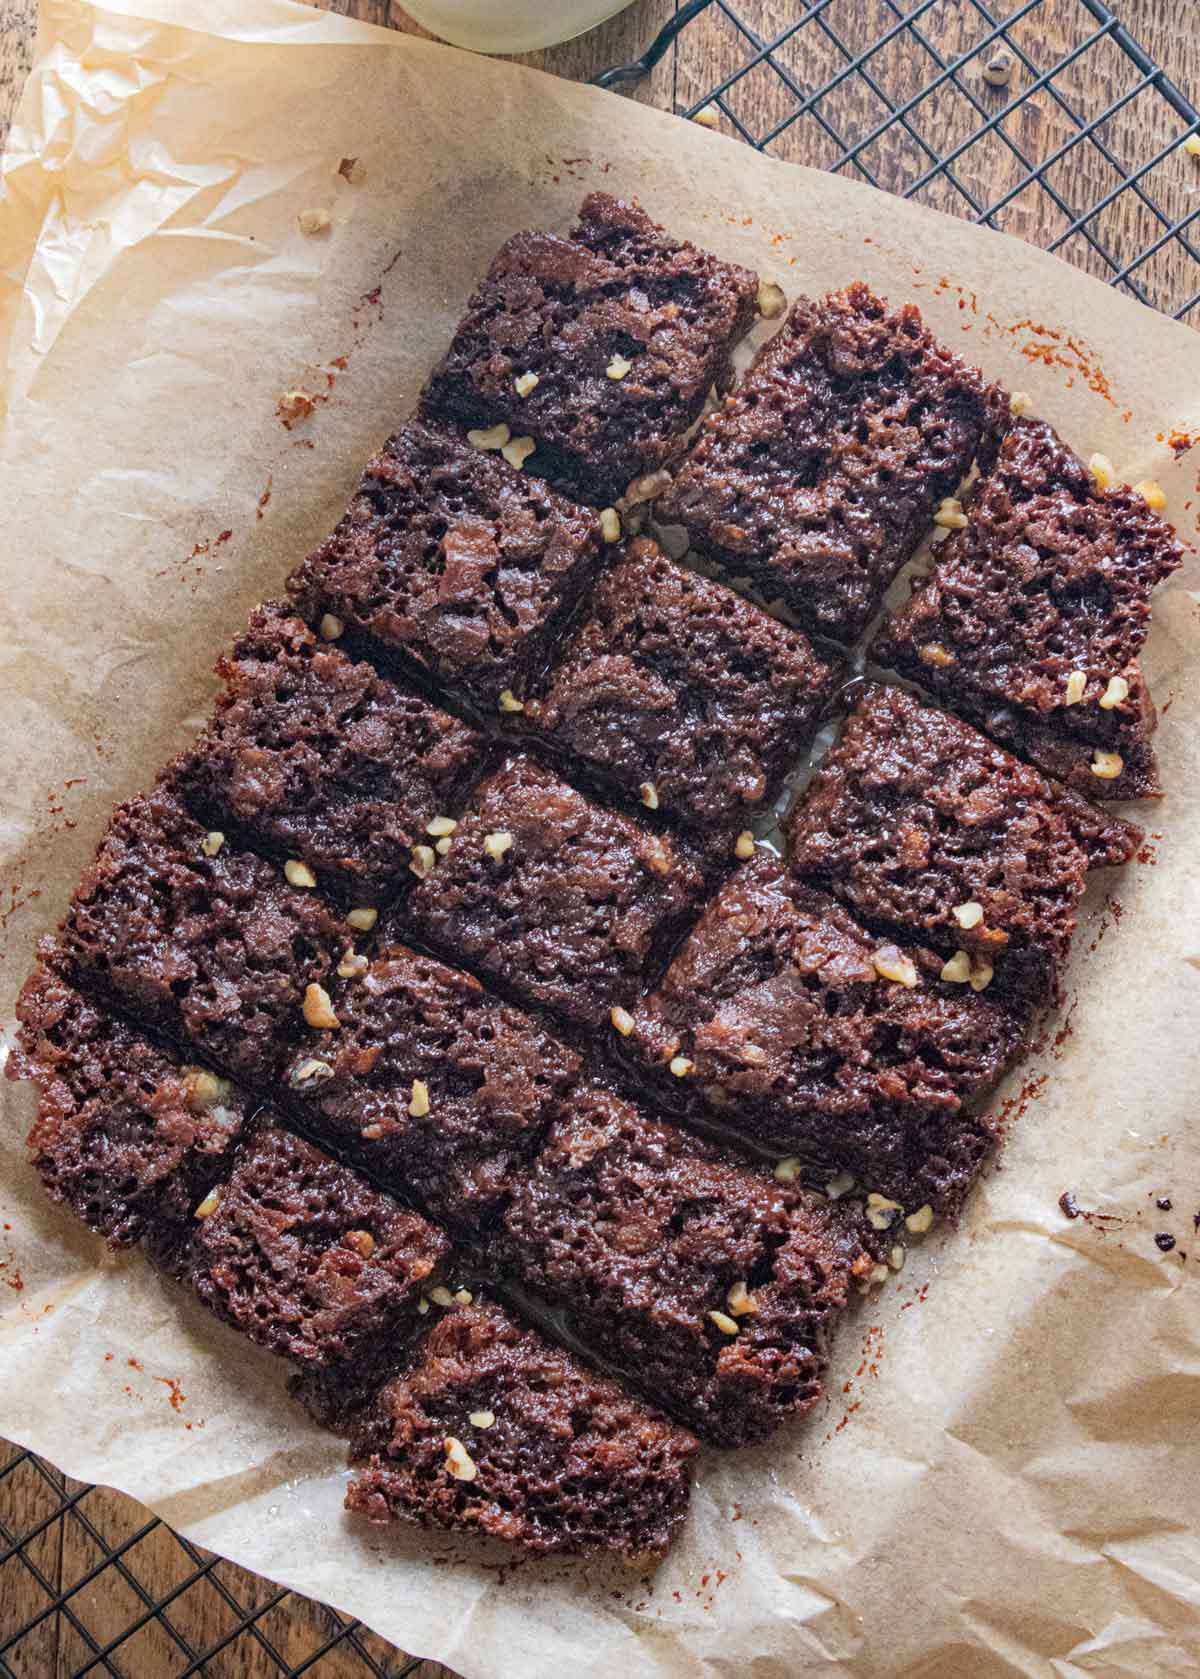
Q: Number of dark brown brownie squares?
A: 15